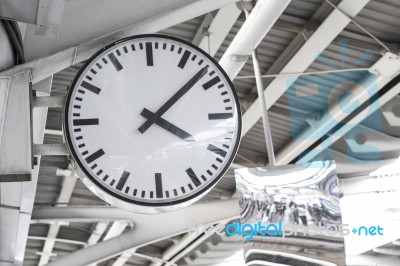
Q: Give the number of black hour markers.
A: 12